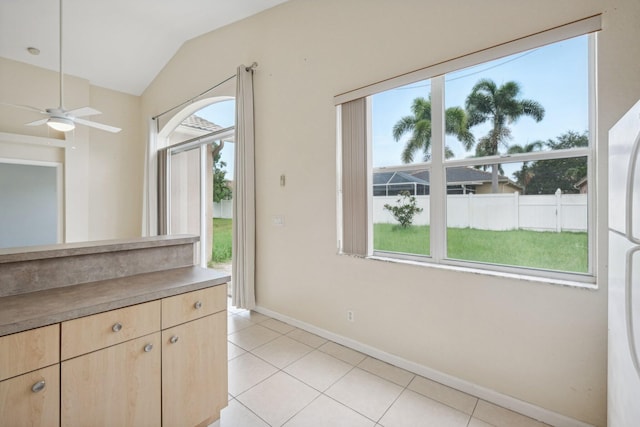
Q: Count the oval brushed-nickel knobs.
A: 5